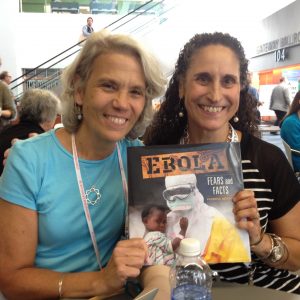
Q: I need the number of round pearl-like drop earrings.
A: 3